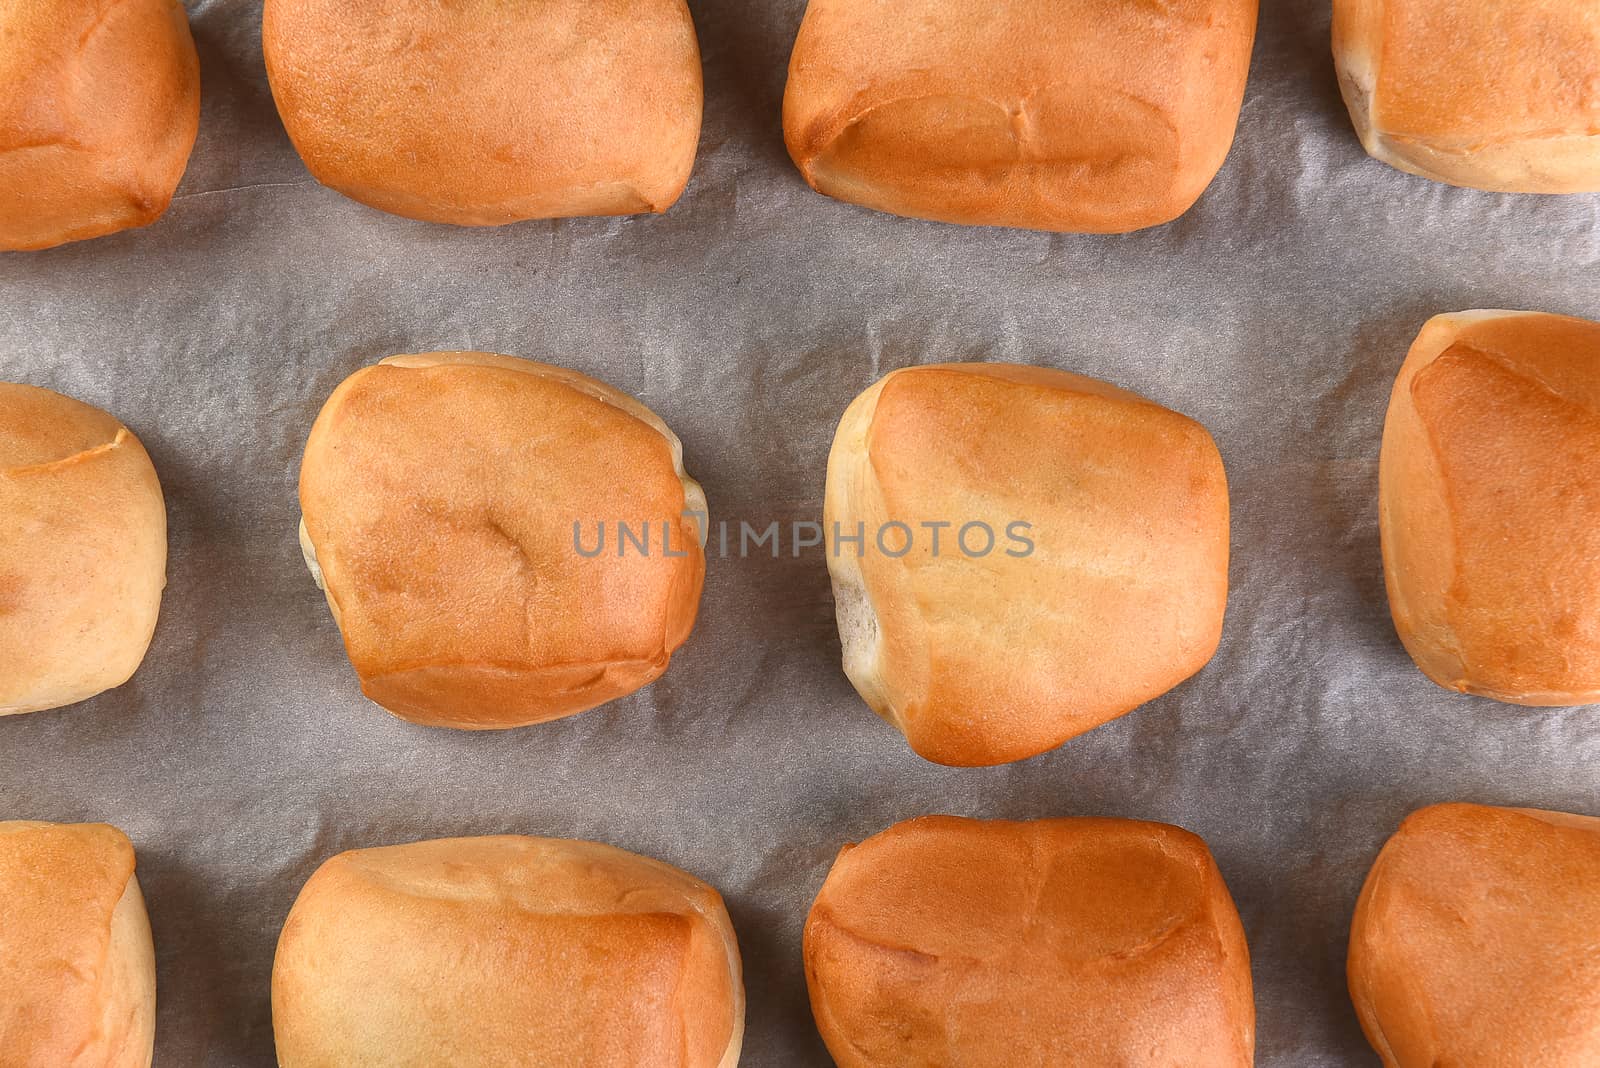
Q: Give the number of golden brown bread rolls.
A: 12